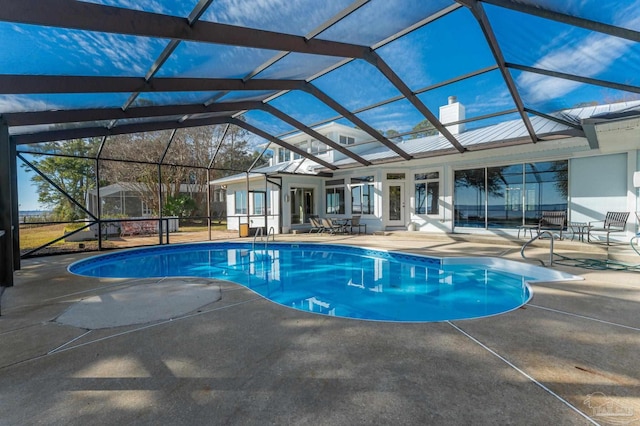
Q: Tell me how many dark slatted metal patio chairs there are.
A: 2